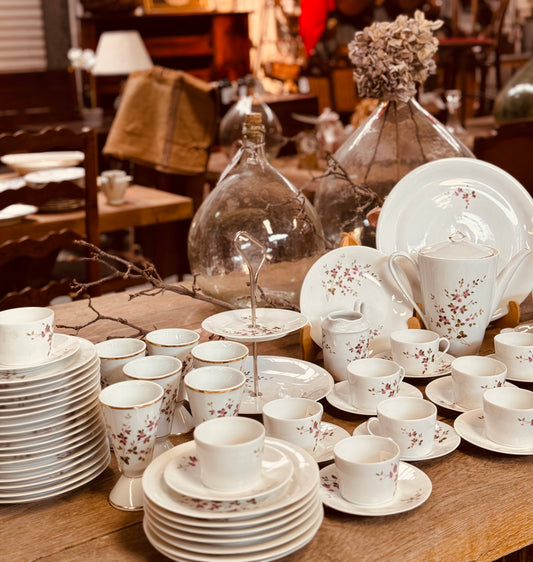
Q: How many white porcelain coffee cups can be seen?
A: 10